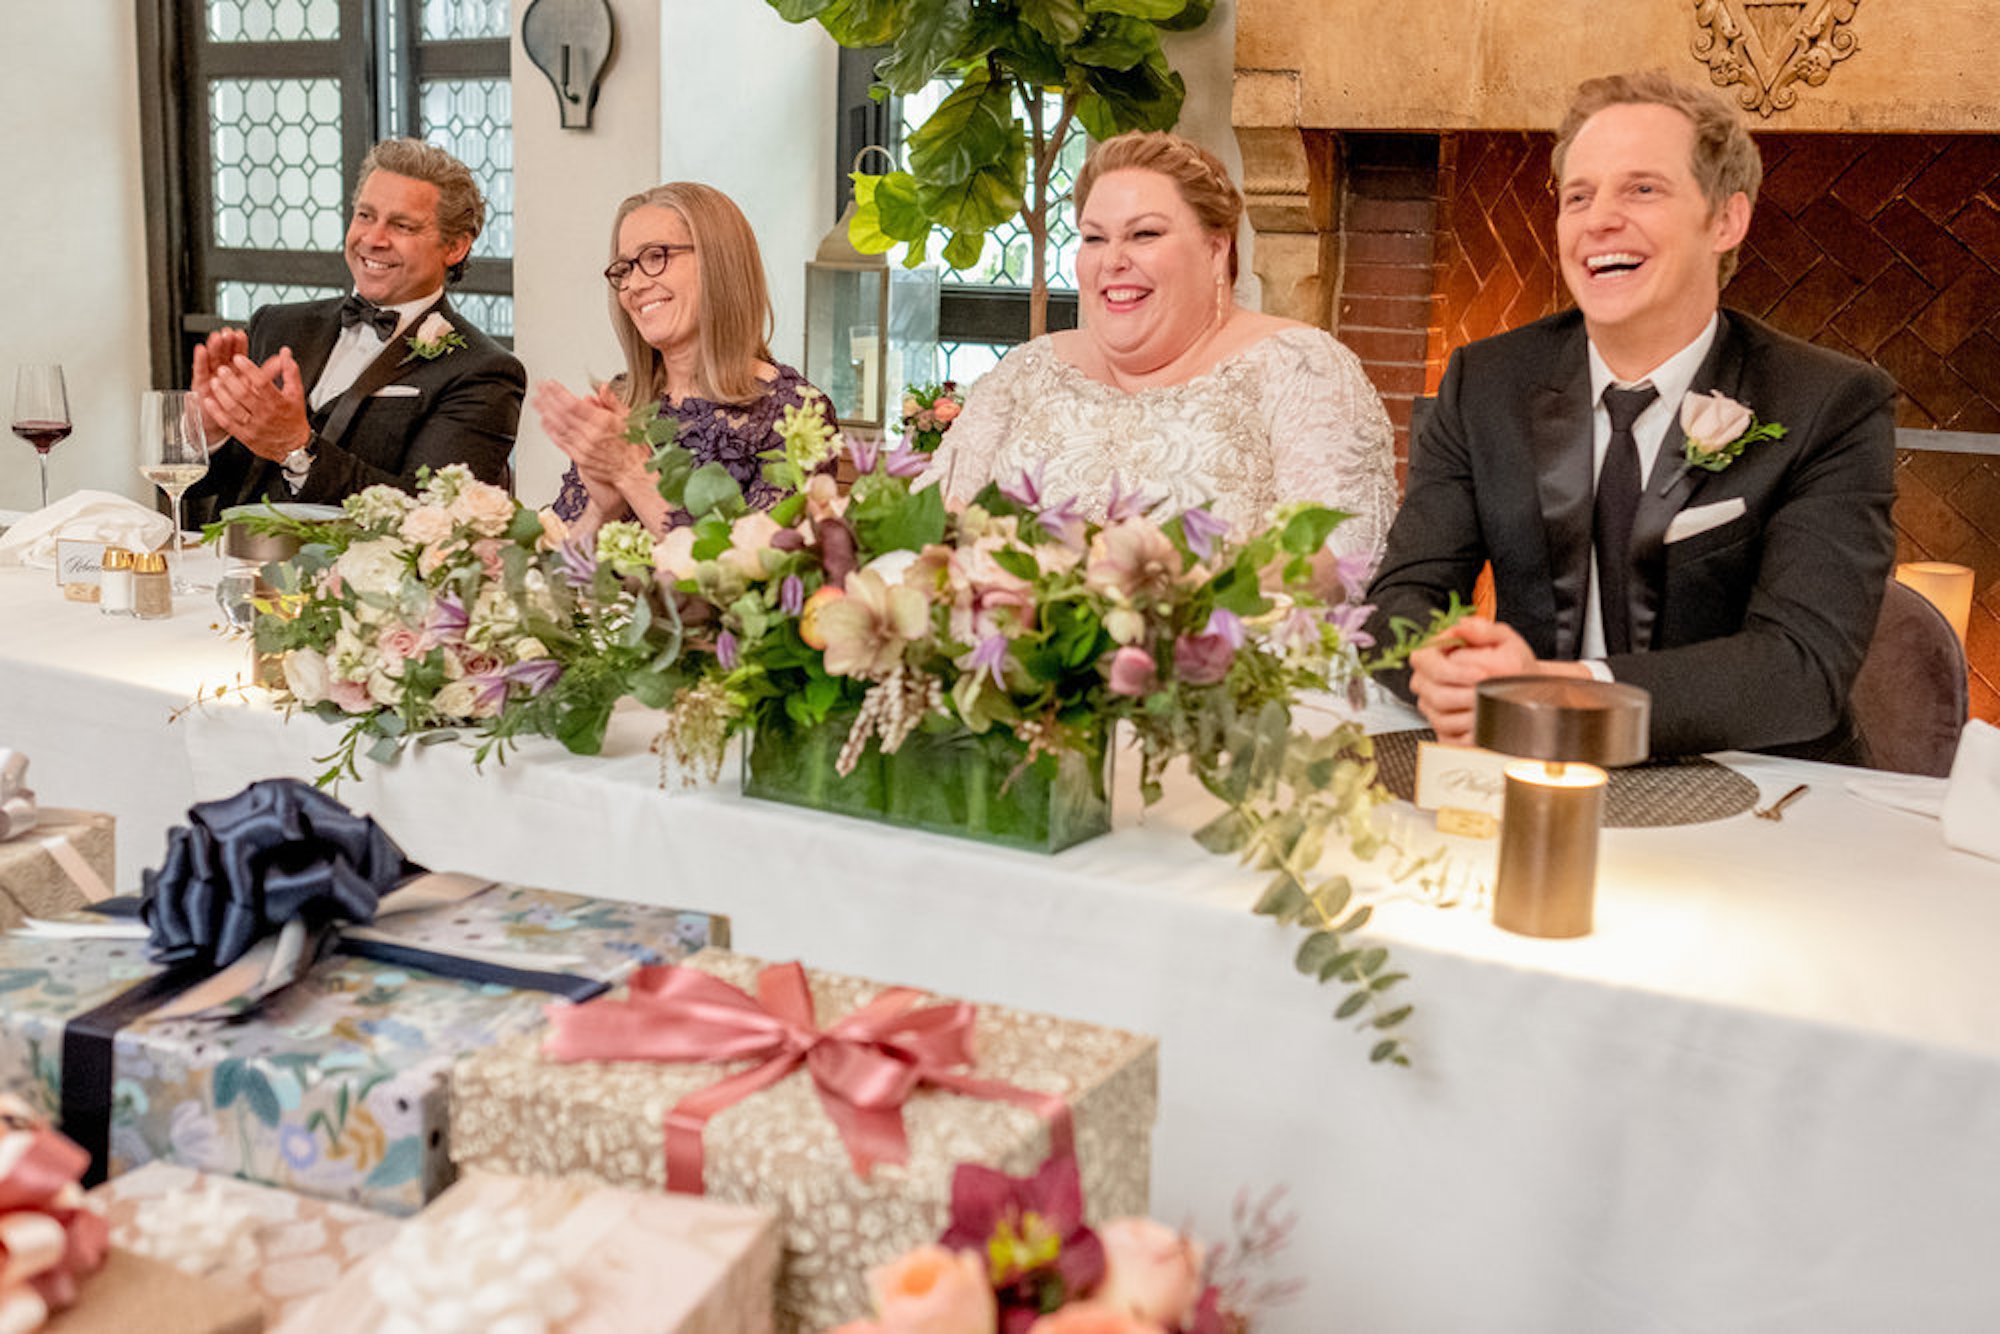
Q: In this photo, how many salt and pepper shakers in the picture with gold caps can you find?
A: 2